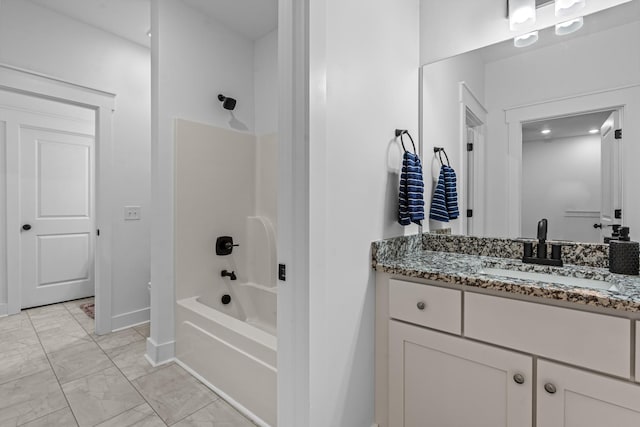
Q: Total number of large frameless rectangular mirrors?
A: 1